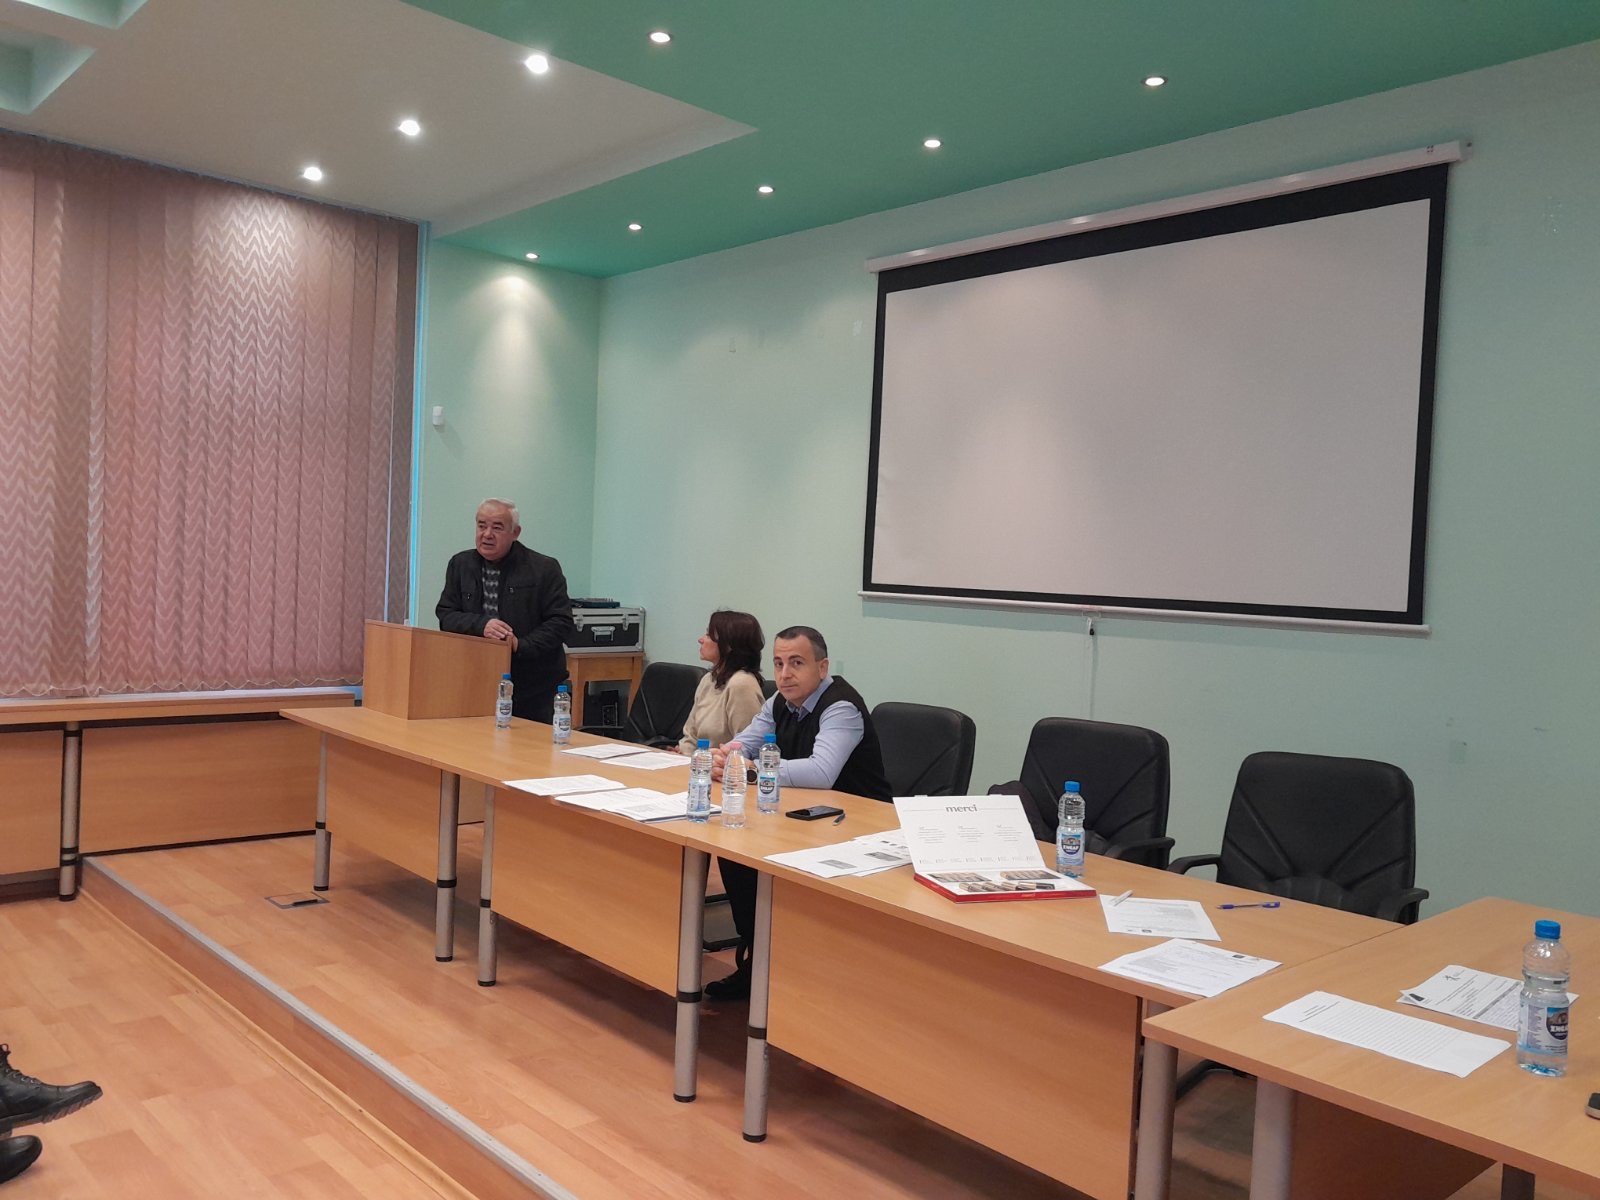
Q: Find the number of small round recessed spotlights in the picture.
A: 9